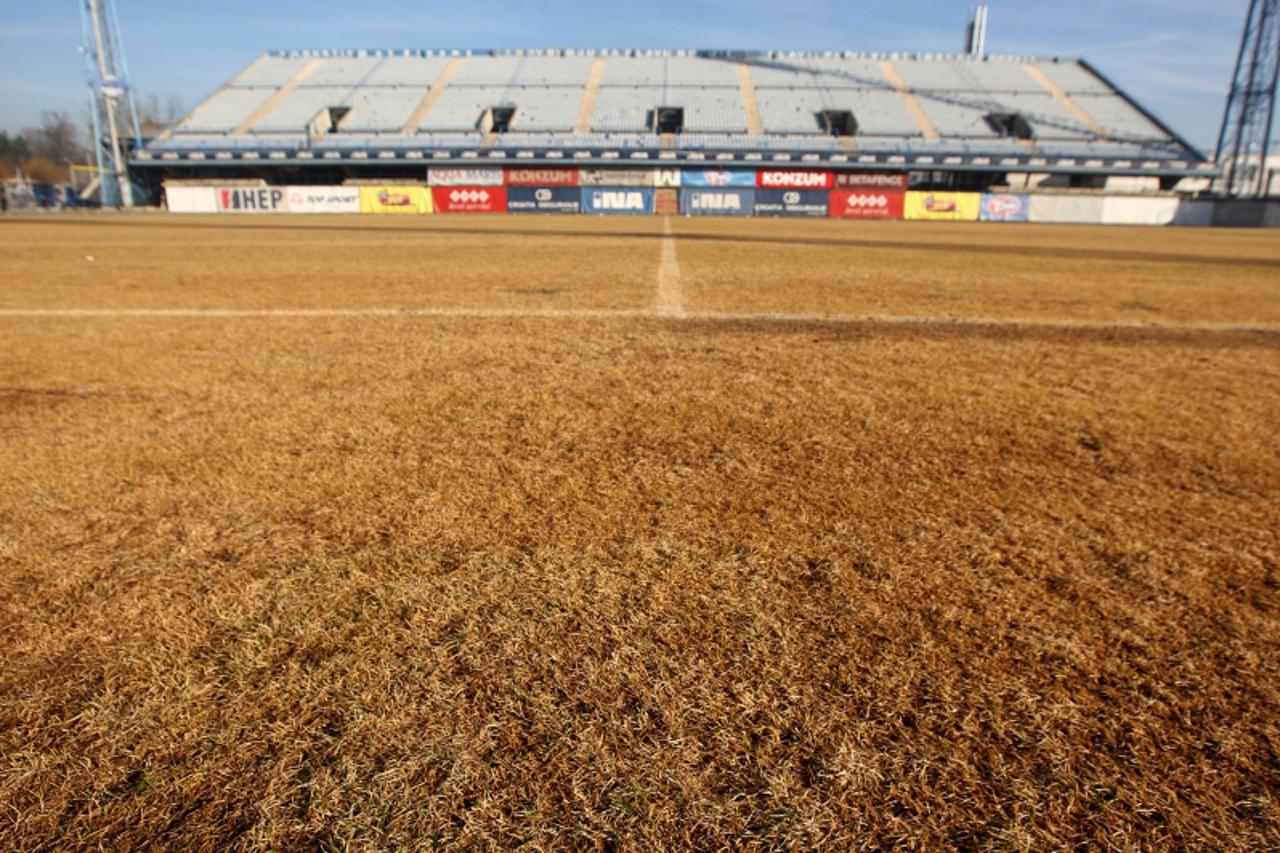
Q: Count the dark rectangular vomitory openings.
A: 5